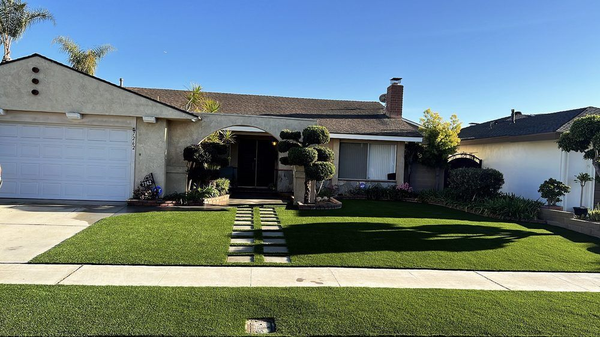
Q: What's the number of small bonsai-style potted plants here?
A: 2